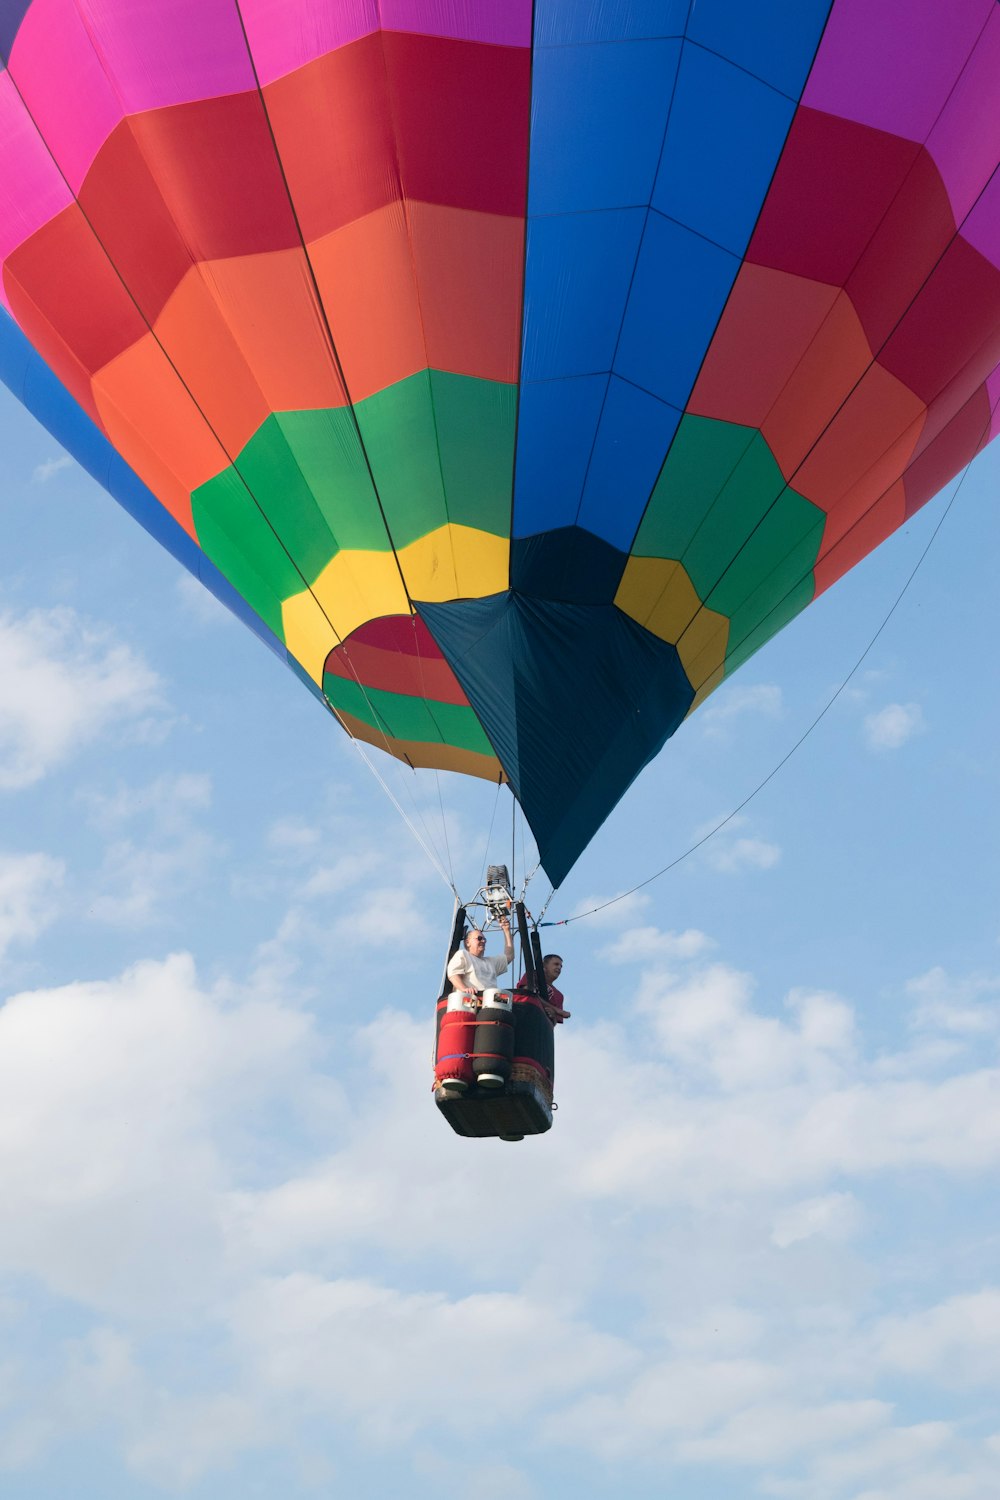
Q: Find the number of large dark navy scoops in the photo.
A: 1